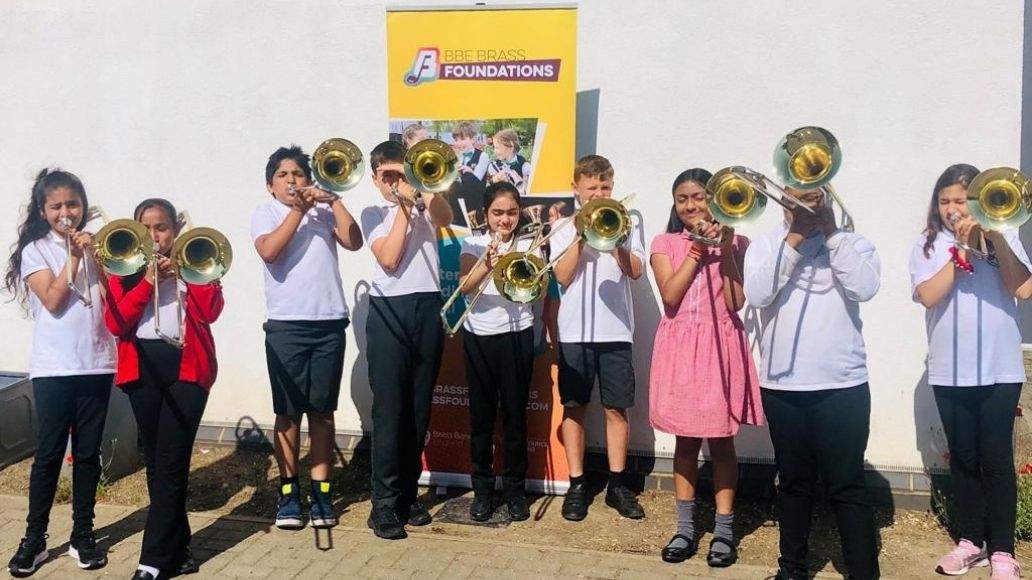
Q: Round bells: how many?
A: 9